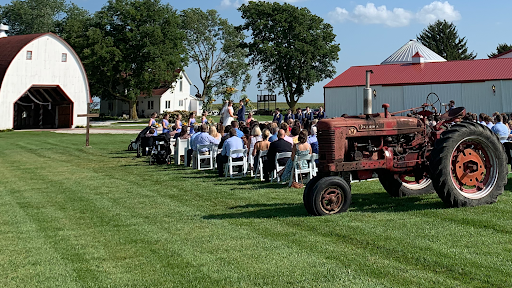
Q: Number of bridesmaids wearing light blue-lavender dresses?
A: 5